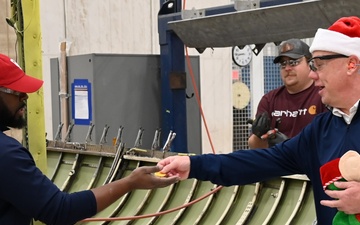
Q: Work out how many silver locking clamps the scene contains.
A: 8